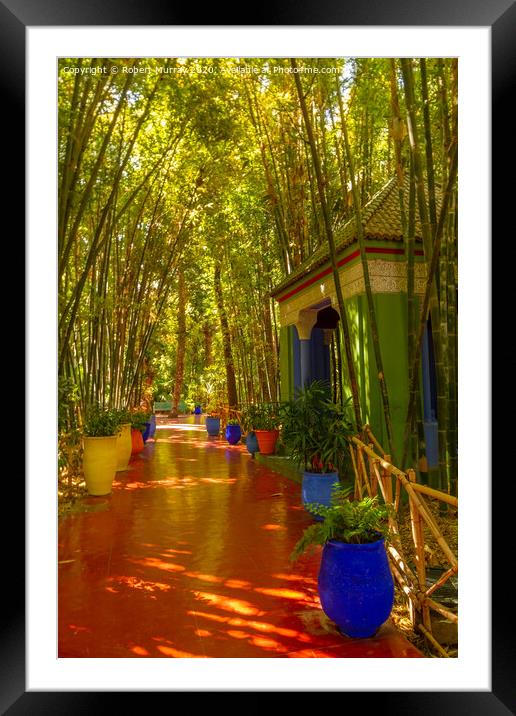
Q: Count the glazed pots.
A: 12